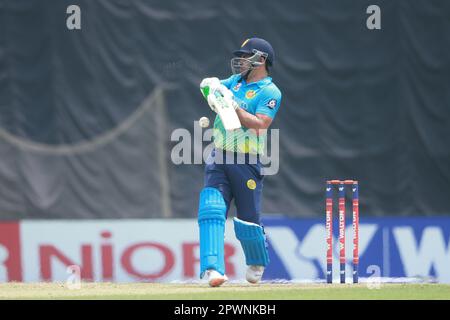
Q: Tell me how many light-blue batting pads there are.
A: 2